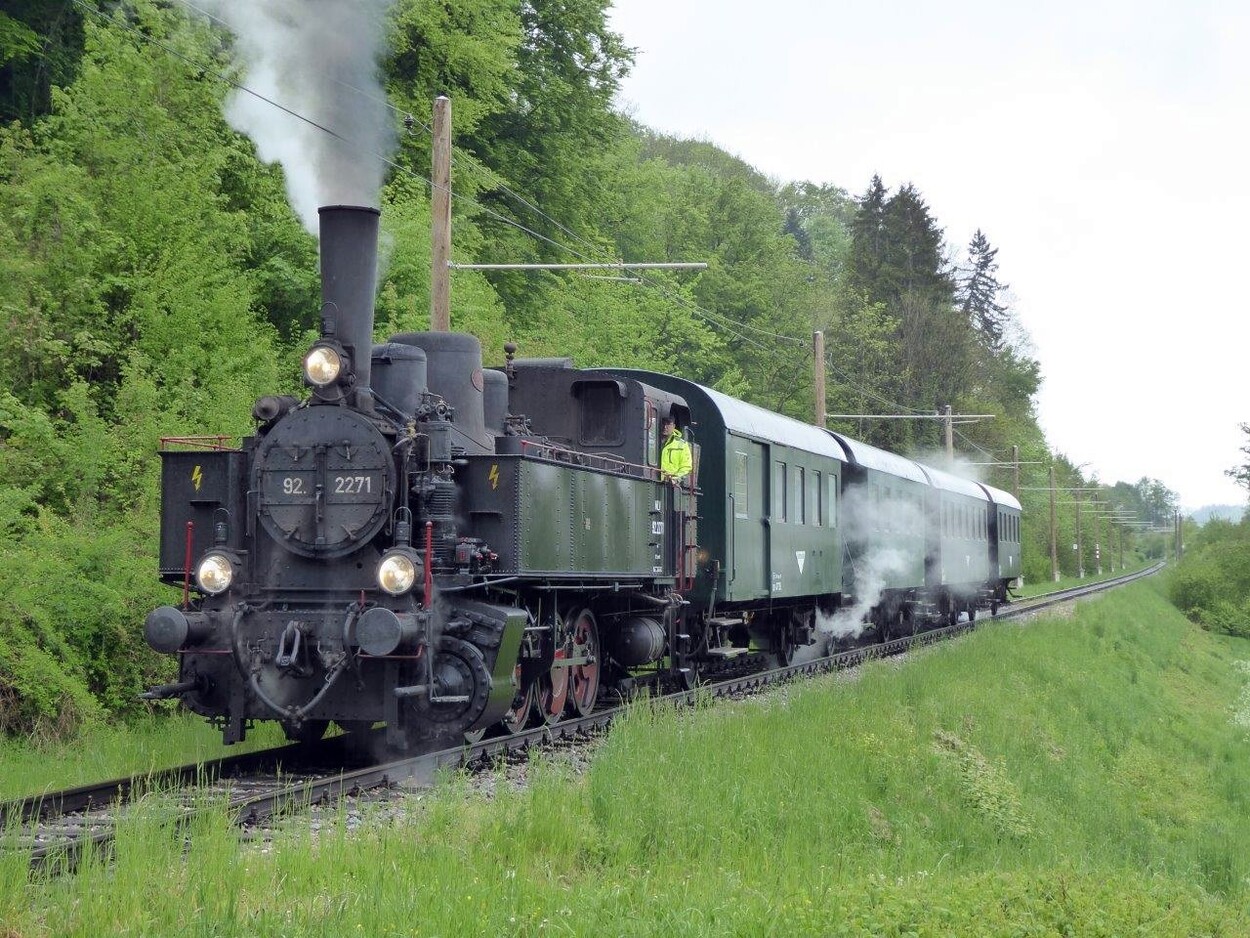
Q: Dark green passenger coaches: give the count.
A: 4